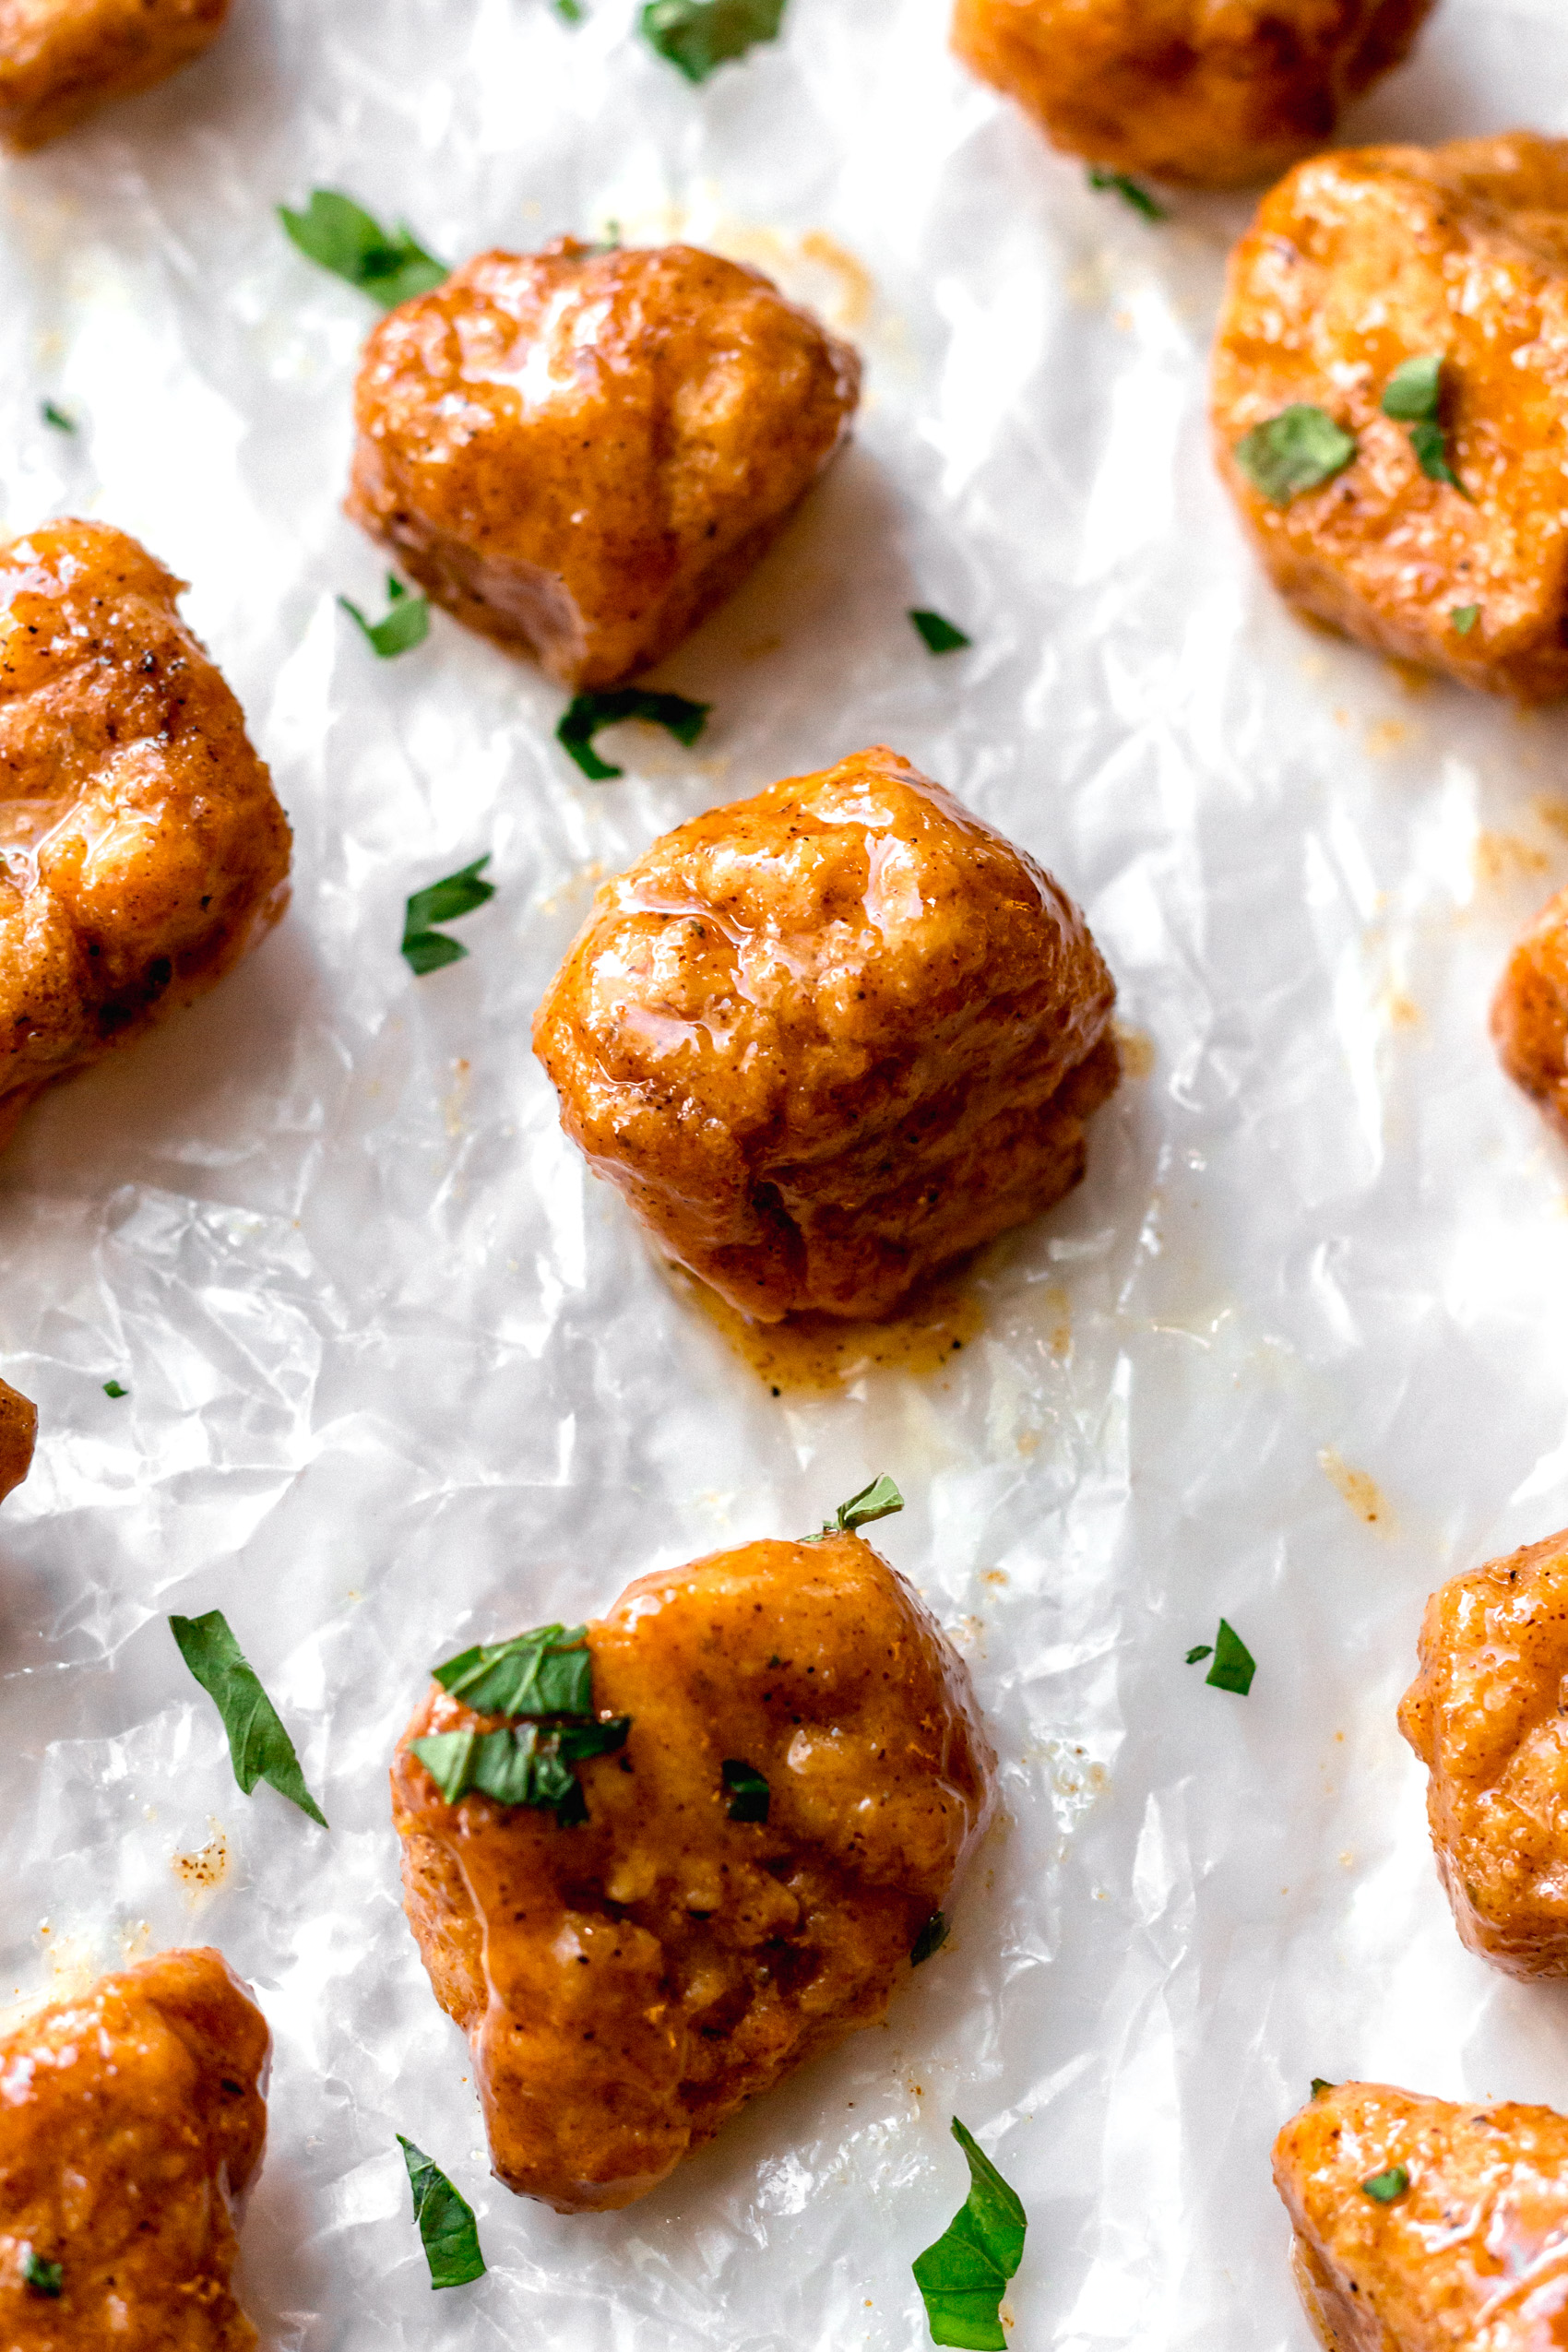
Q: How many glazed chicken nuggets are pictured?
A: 12